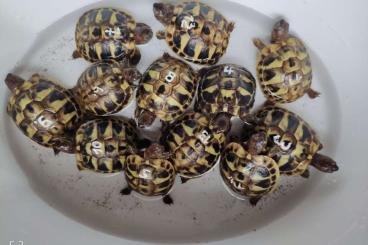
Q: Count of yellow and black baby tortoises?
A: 12